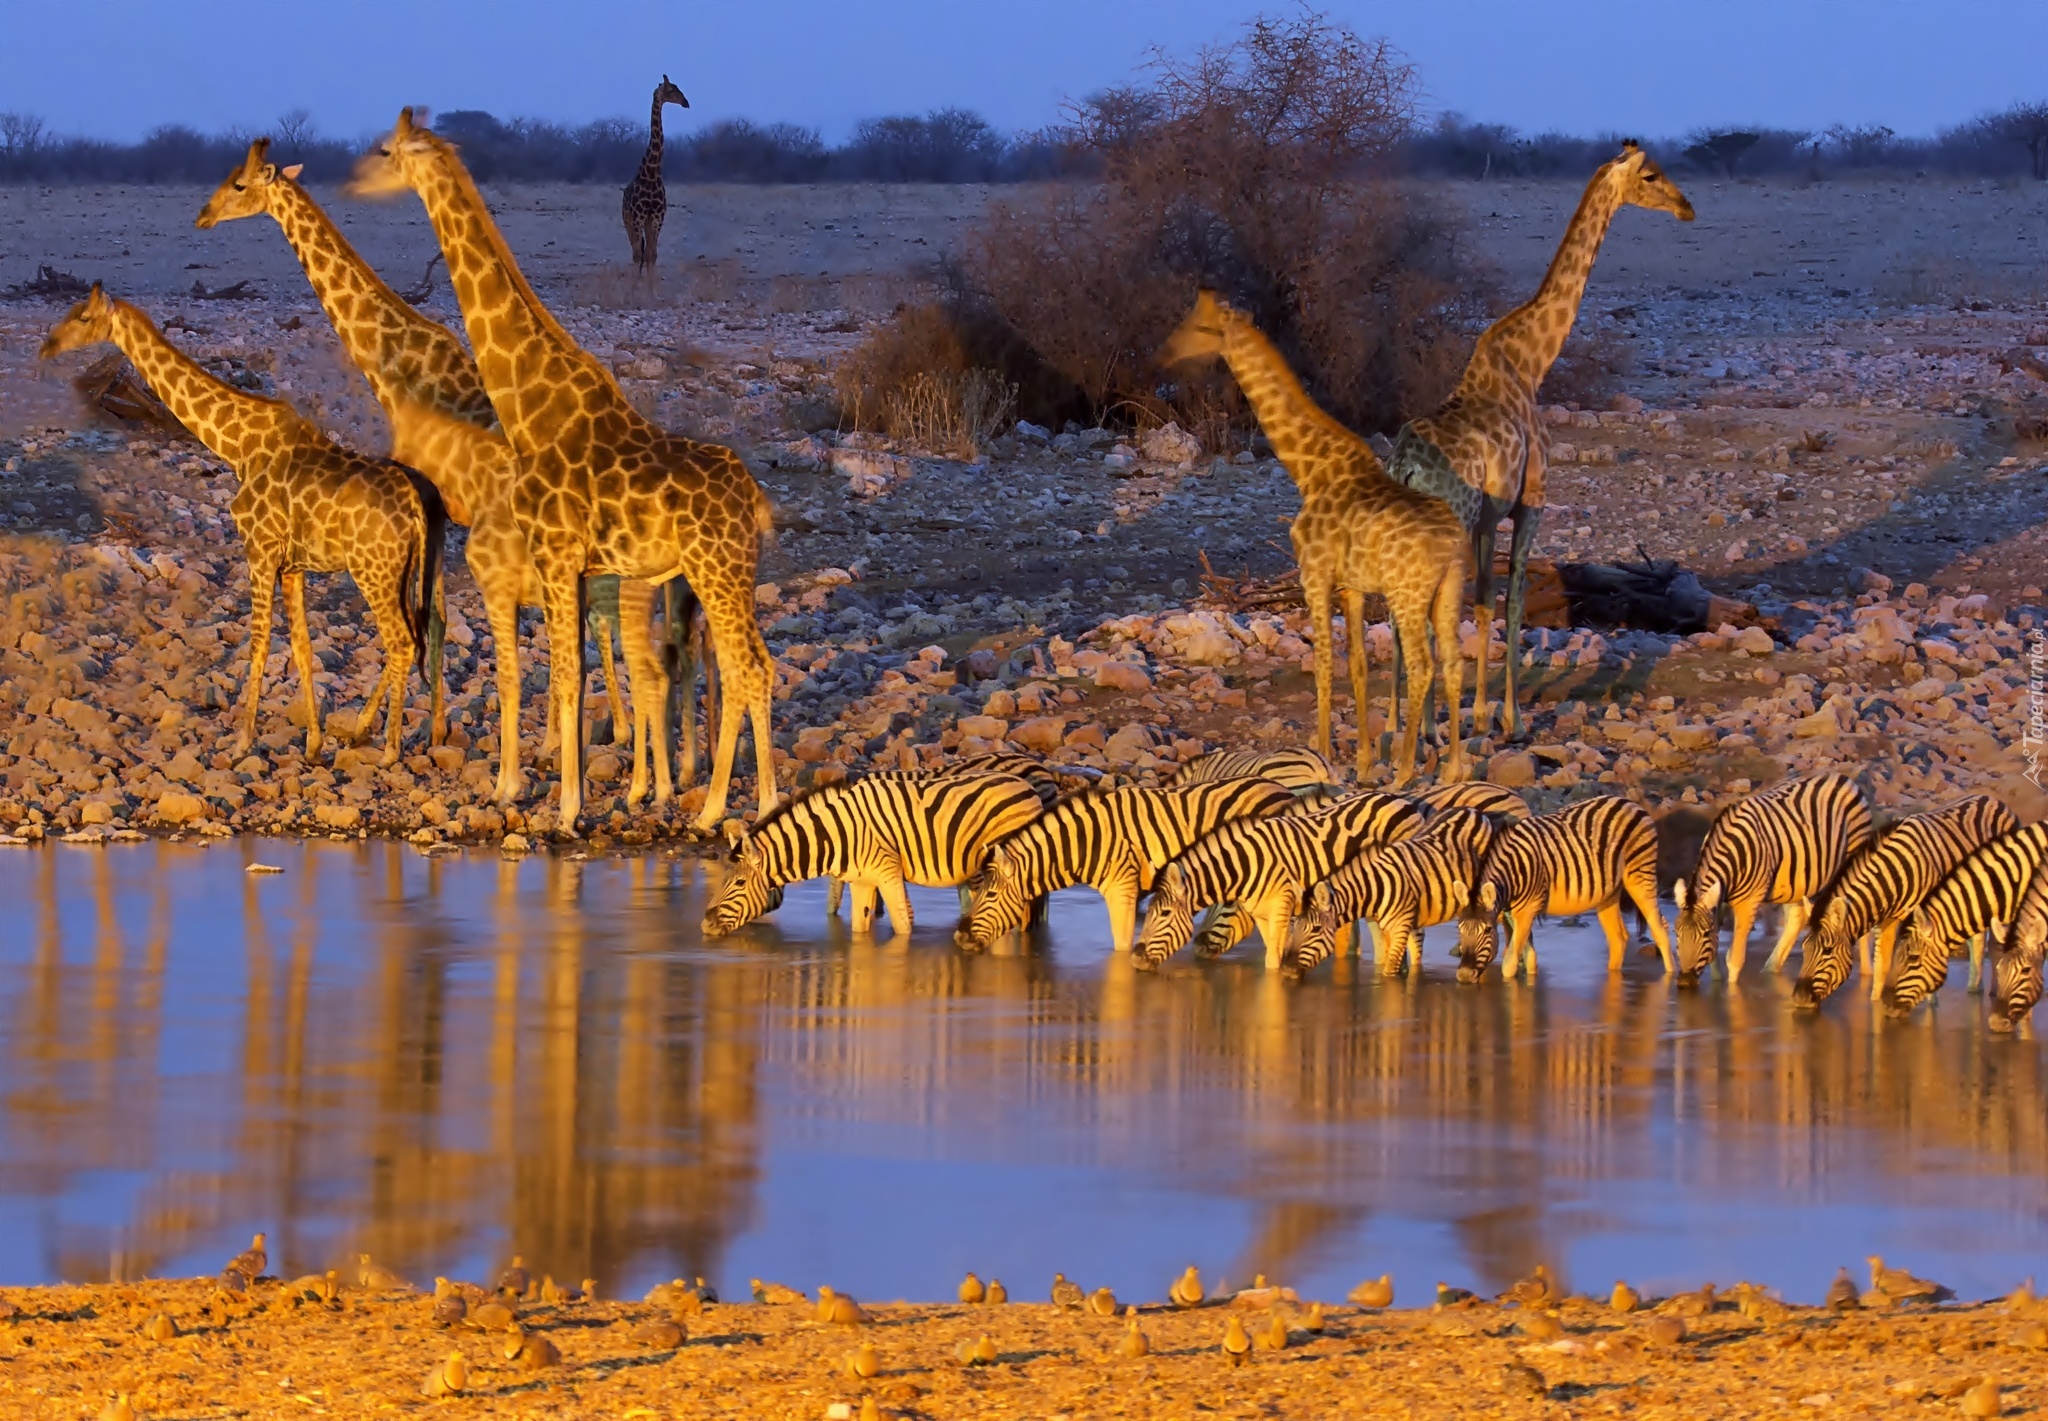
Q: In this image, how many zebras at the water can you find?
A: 12